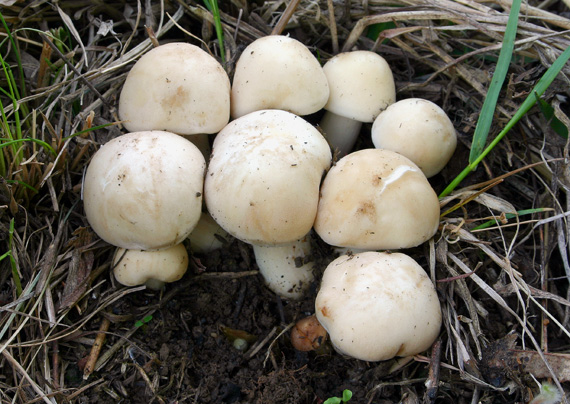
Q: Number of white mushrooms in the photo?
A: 9